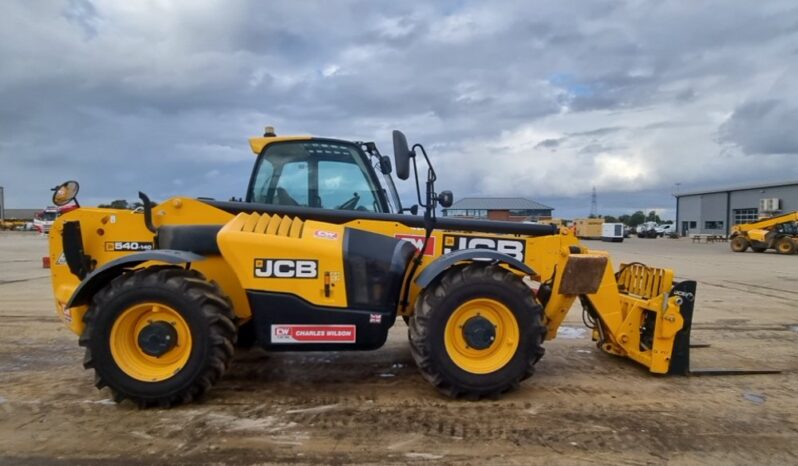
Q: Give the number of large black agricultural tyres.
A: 2